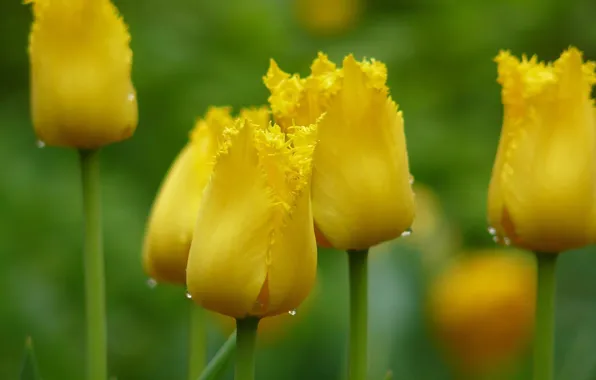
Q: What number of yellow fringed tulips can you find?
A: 5